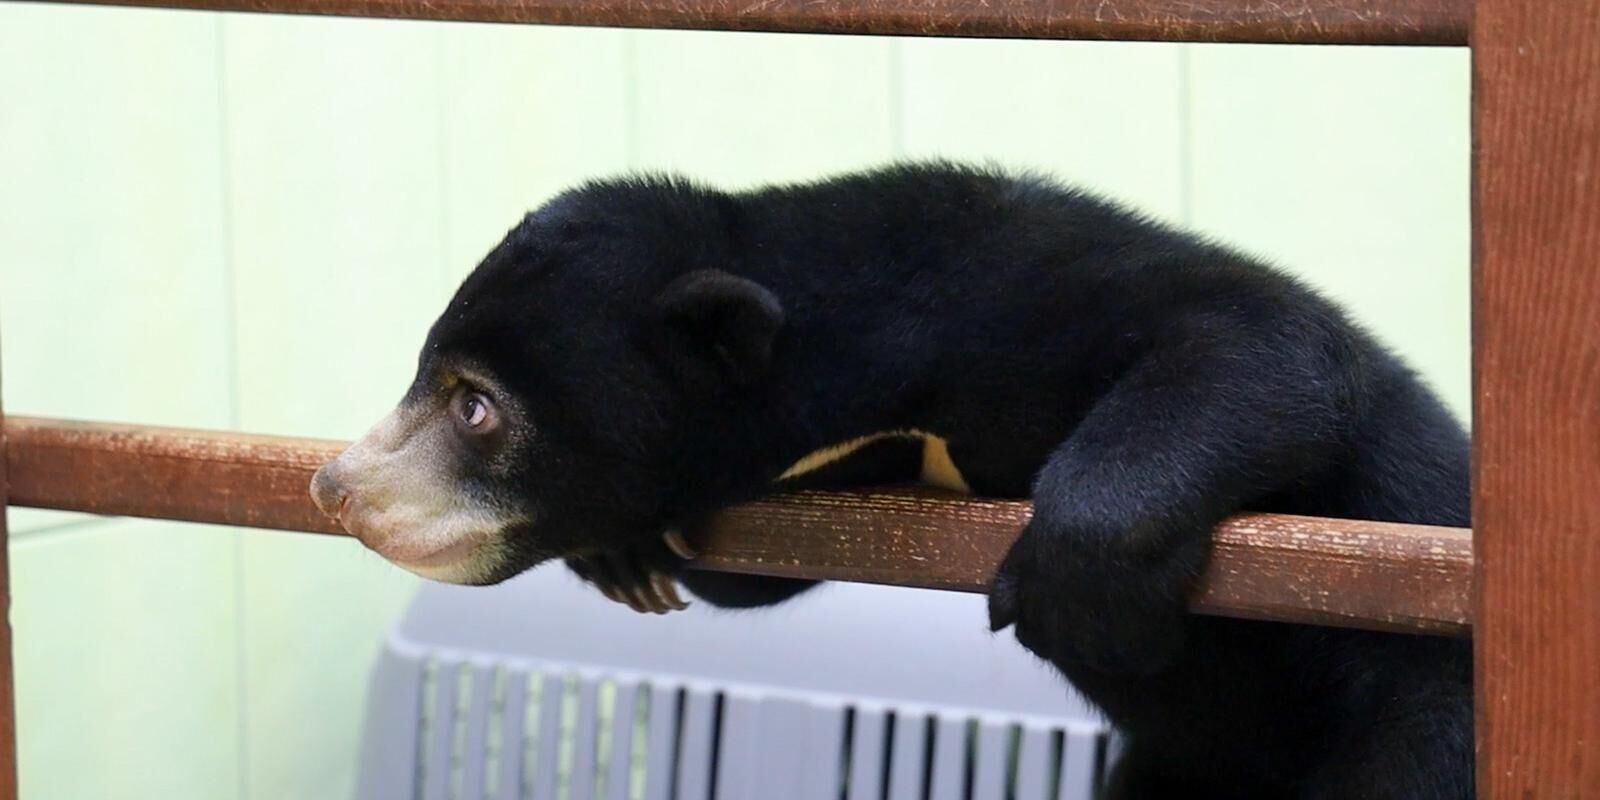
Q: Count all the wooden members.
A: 4